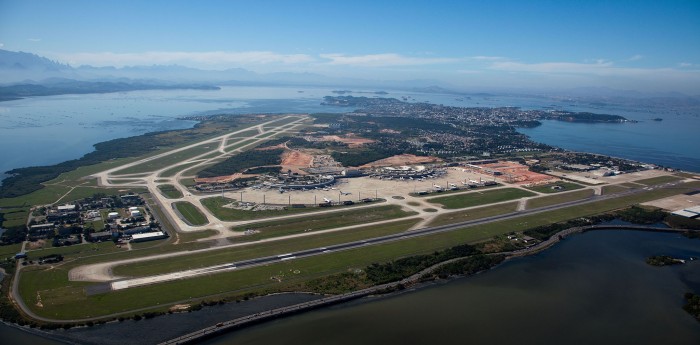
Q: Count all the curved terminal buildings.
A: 2